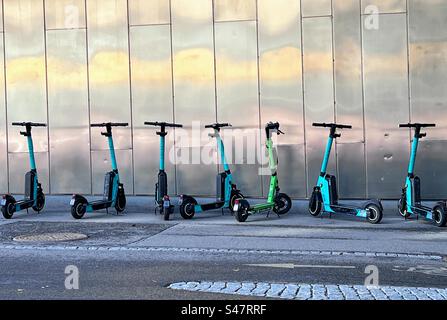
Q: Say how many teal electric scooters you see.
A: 6